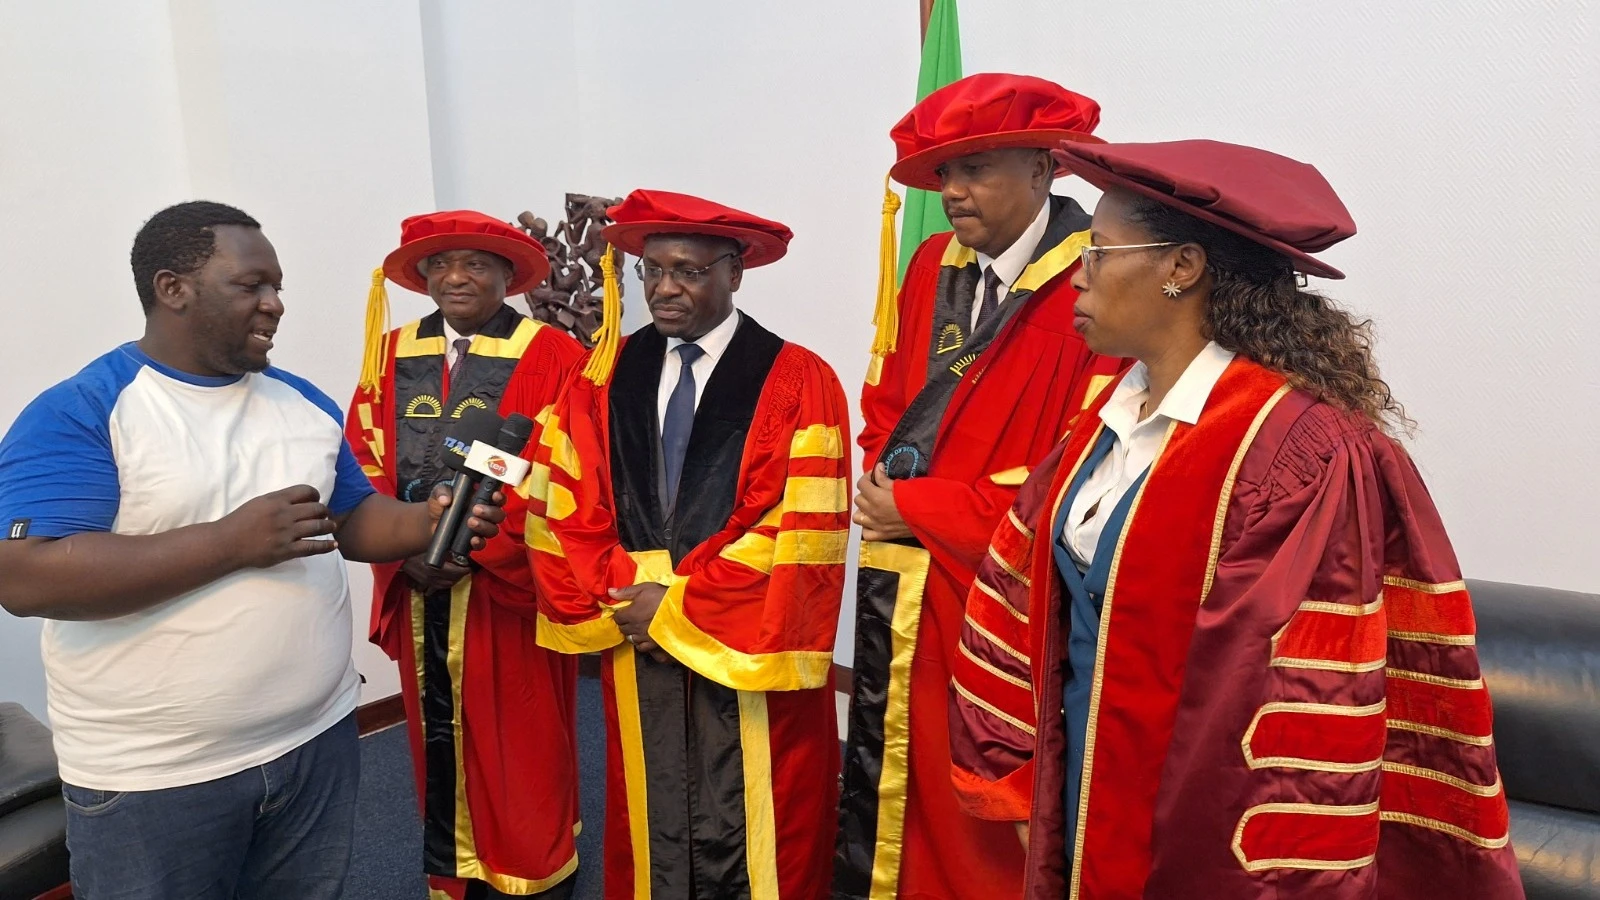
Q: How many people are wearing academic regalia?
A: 4